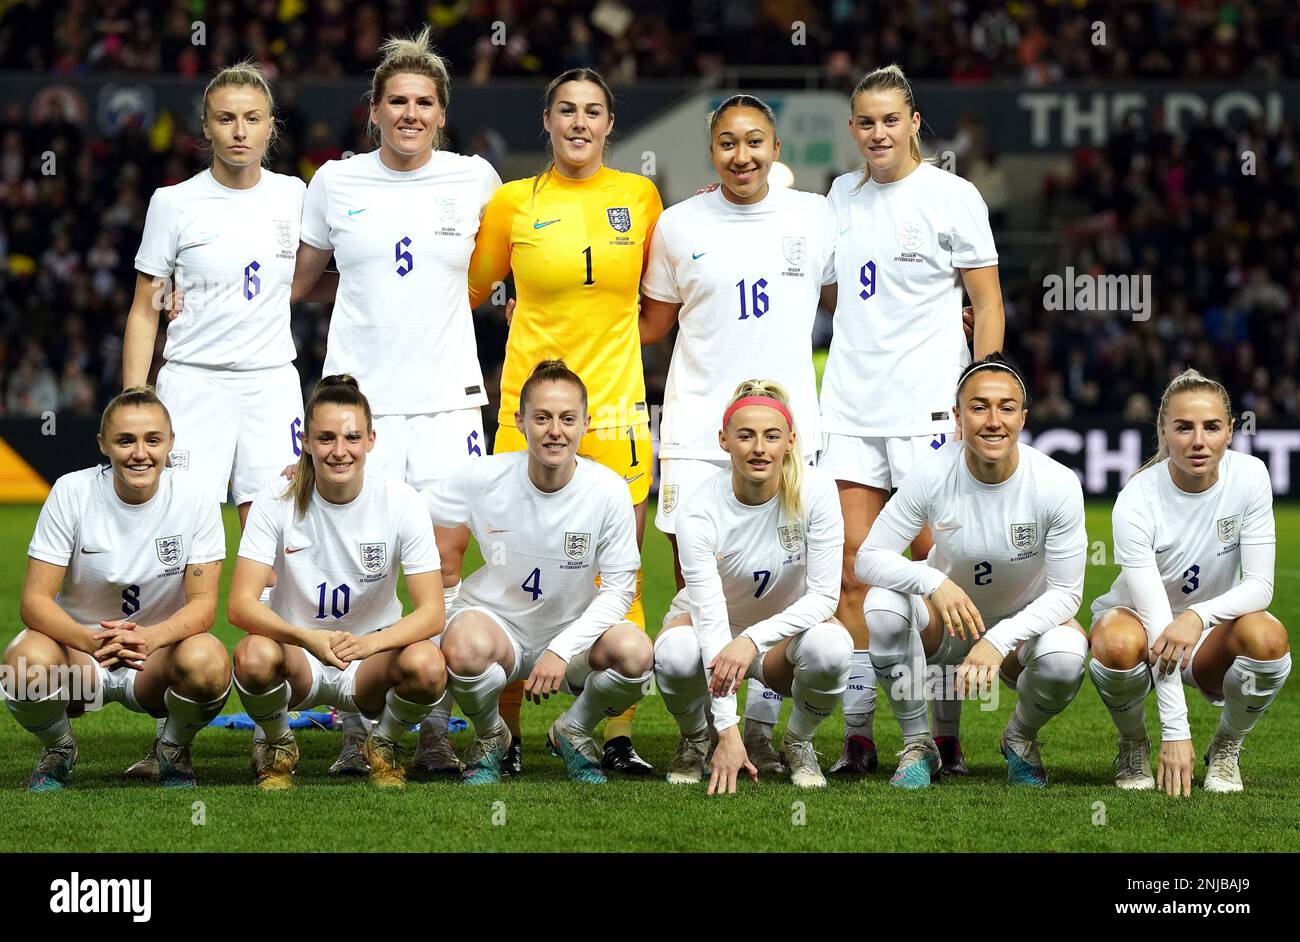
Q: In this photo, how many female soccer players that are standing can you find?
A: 5